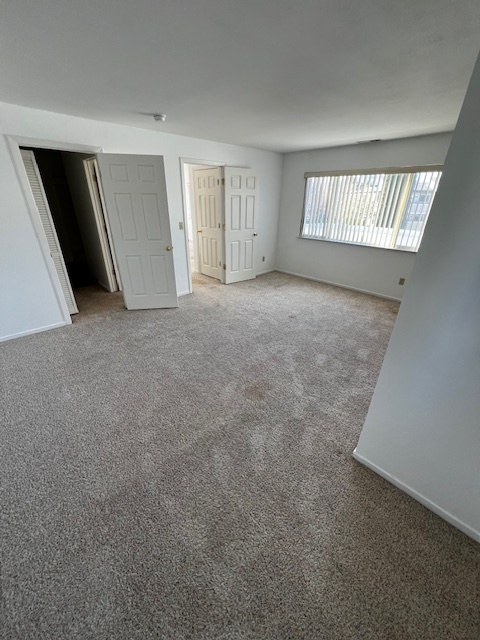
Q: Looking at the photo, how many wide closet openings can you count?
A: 1